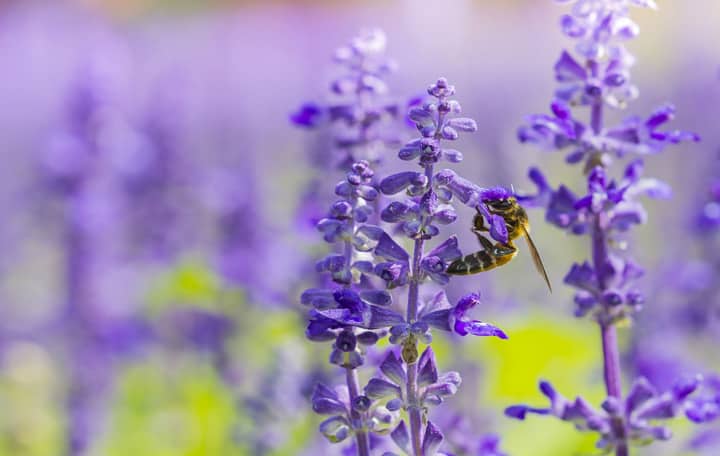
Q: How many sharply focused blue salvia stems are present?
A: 2